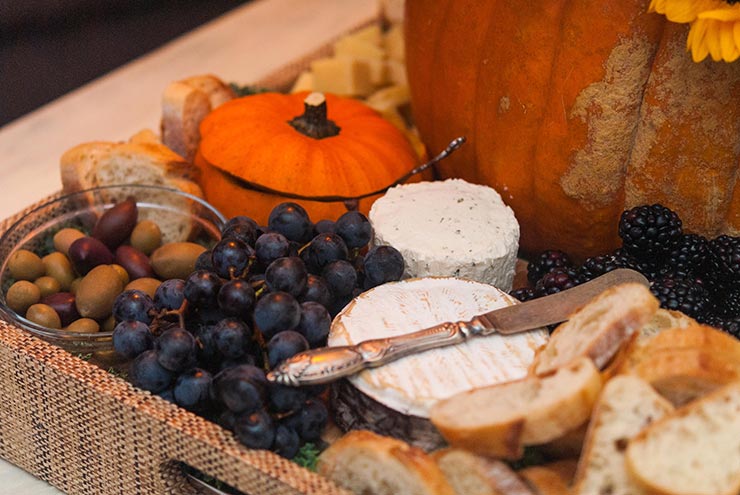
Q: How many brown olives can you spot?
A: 4